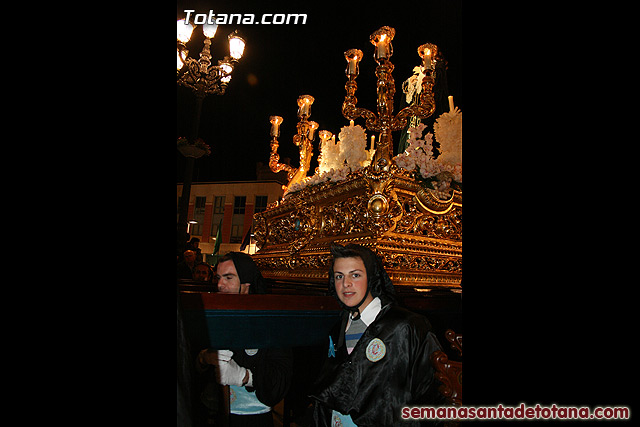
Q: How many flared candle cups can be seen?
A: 7